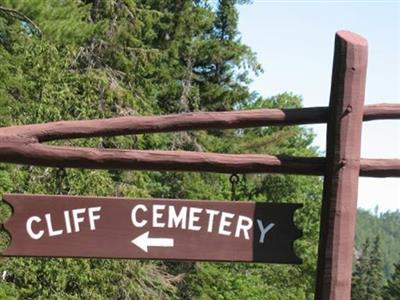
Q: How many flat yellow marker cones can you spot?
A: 0